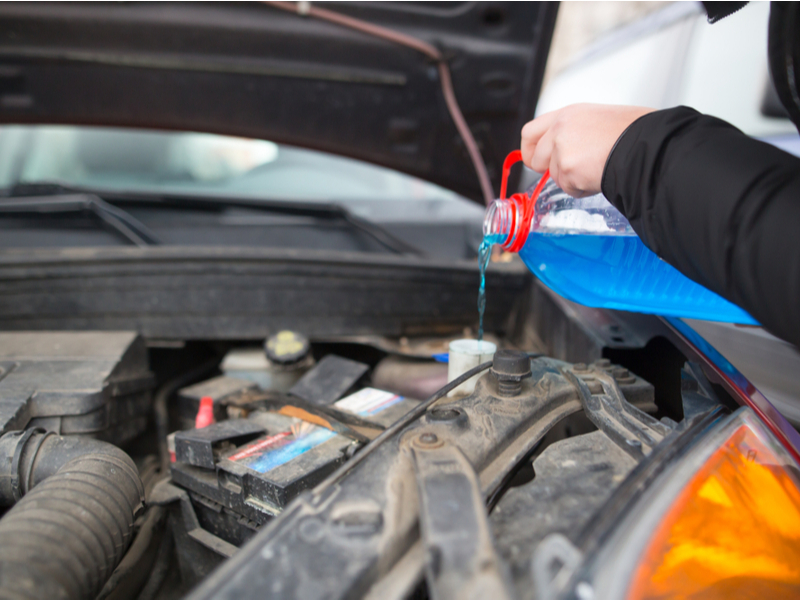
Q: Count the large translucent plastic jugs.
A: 1